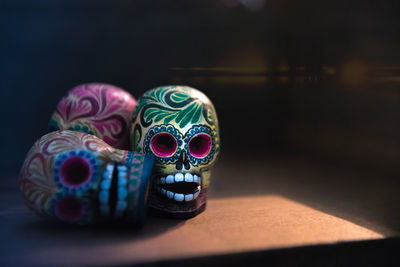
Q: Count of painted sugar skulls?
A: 3